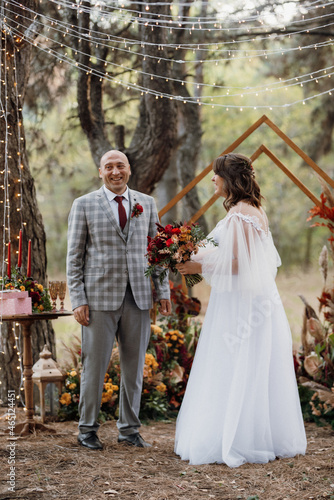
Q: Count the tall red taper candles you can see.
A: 3